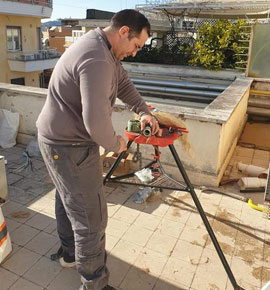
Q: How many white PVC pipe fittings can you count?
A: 2